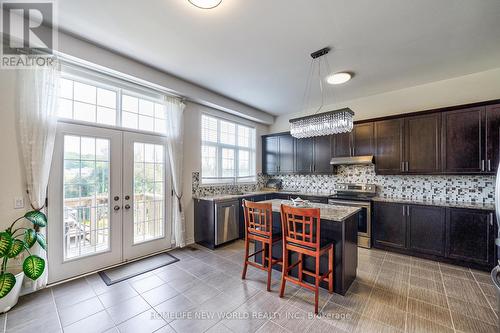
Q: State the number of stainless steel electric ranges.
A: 1